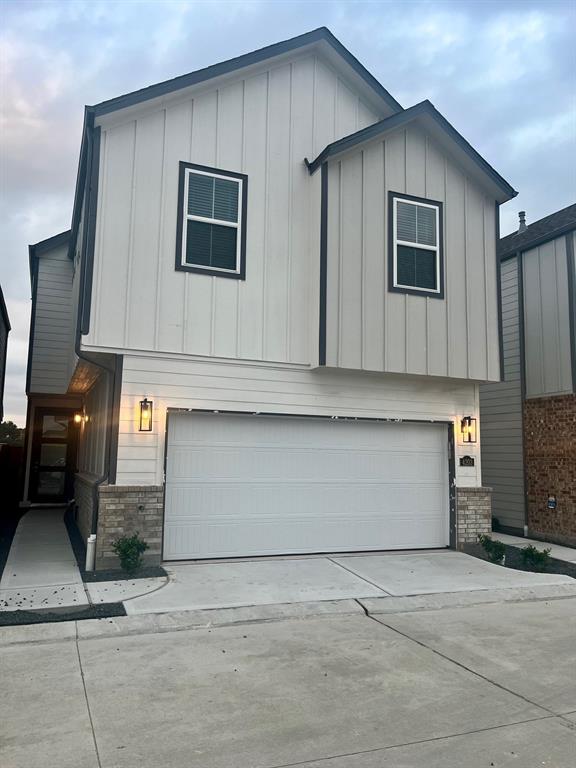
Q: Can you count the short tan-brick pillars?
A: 2